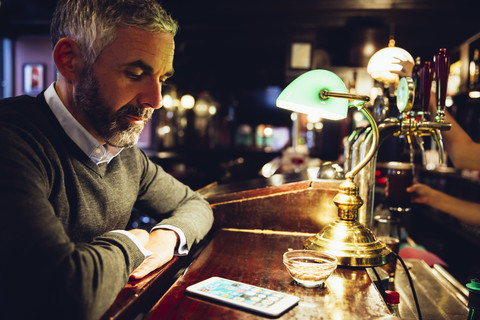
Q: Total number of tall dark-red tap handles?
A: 2